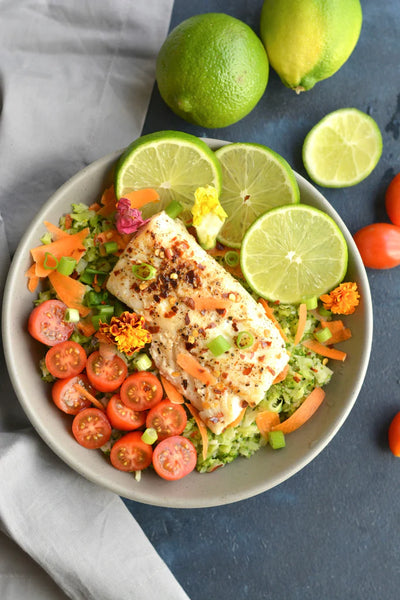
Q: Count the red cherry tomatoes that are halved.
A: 10